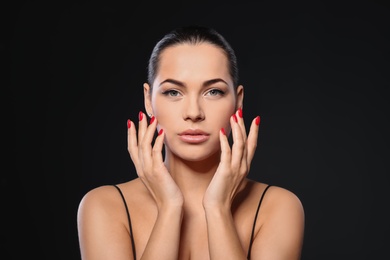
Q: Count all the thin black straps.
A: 2